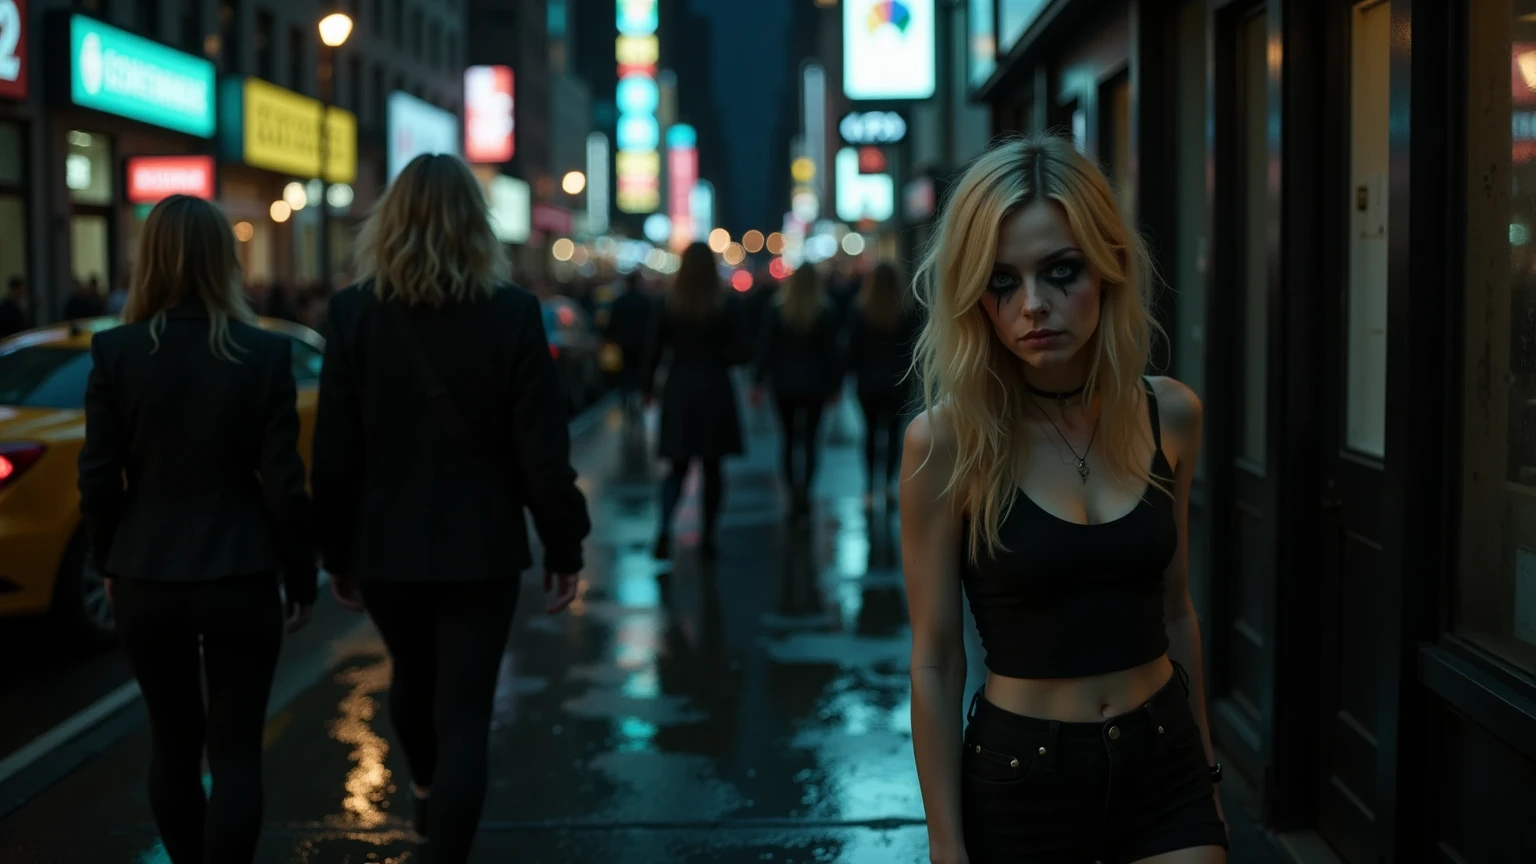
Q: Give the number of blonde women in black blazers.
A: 2